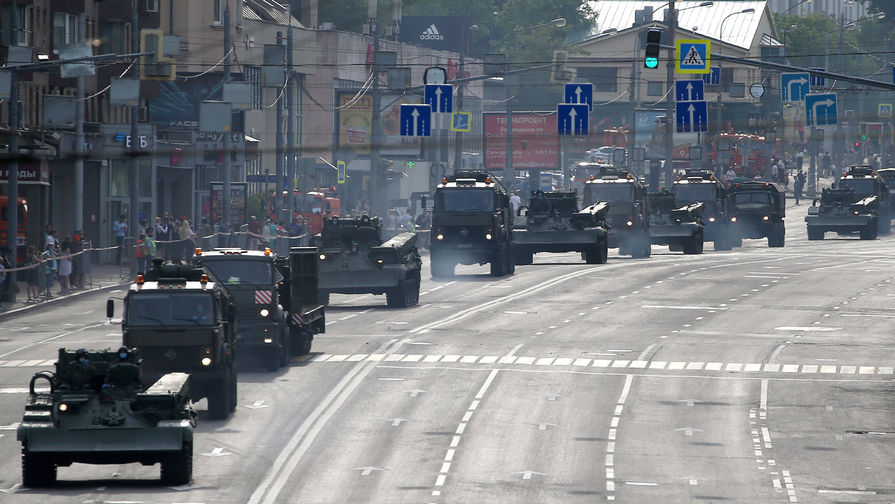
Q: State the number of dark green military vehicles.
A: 13